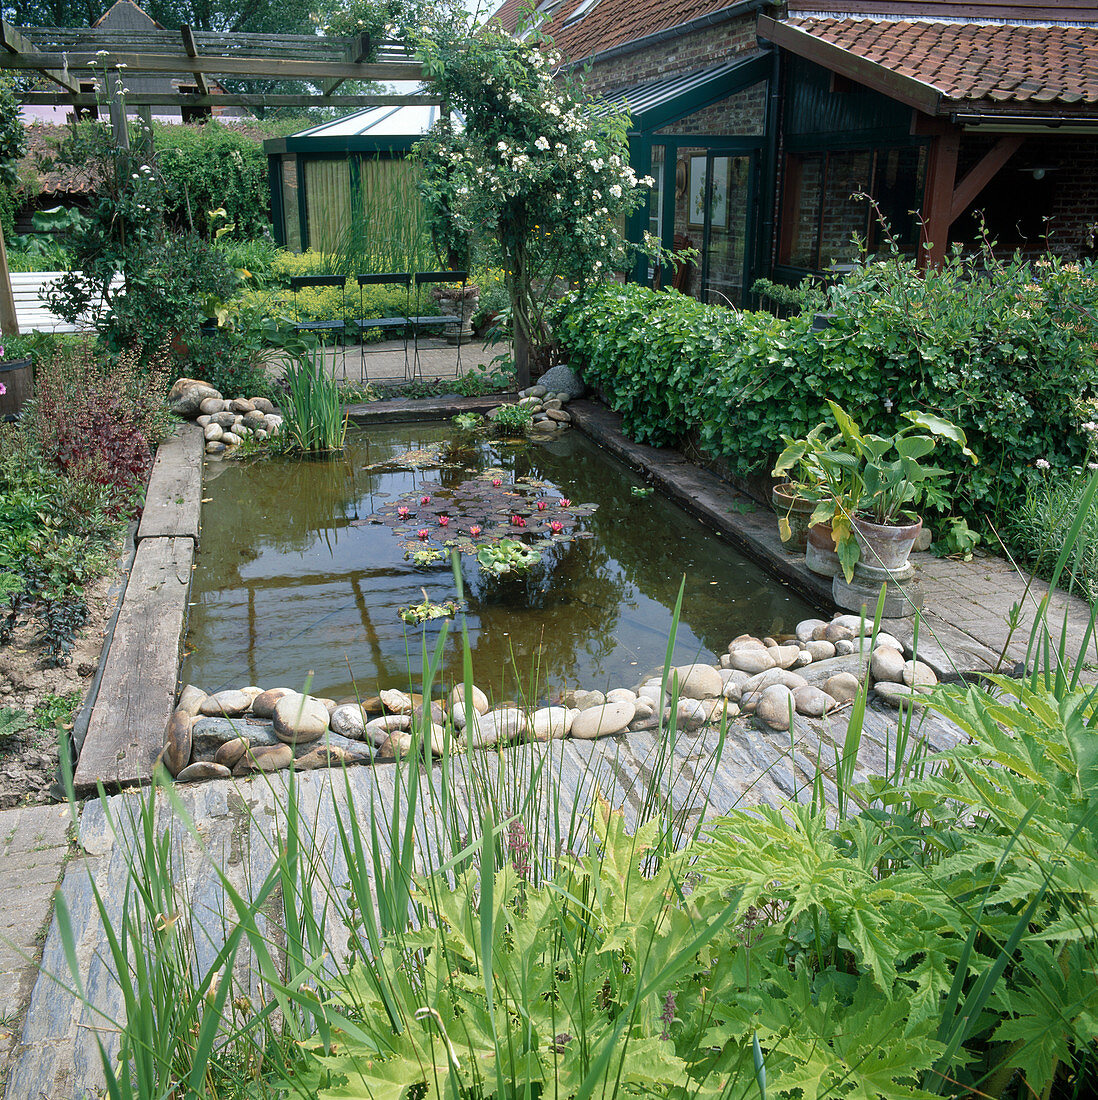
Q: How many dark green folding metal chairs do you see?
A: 3